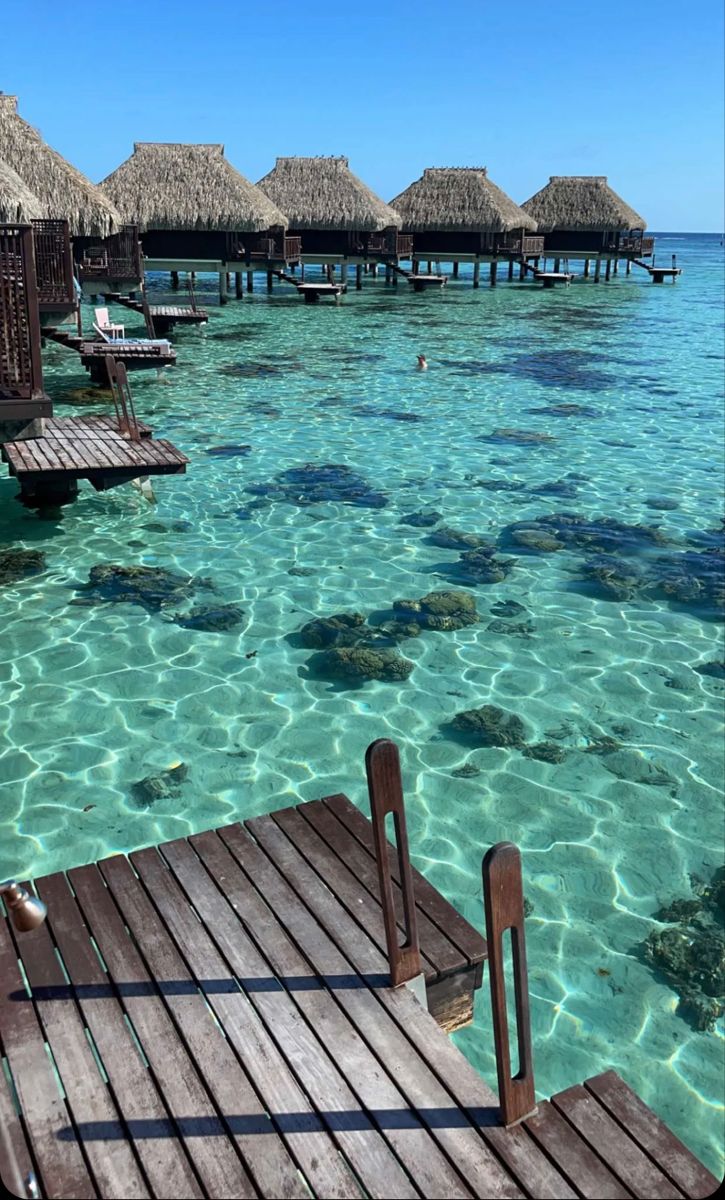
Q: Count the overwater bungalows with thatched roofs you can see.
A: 6